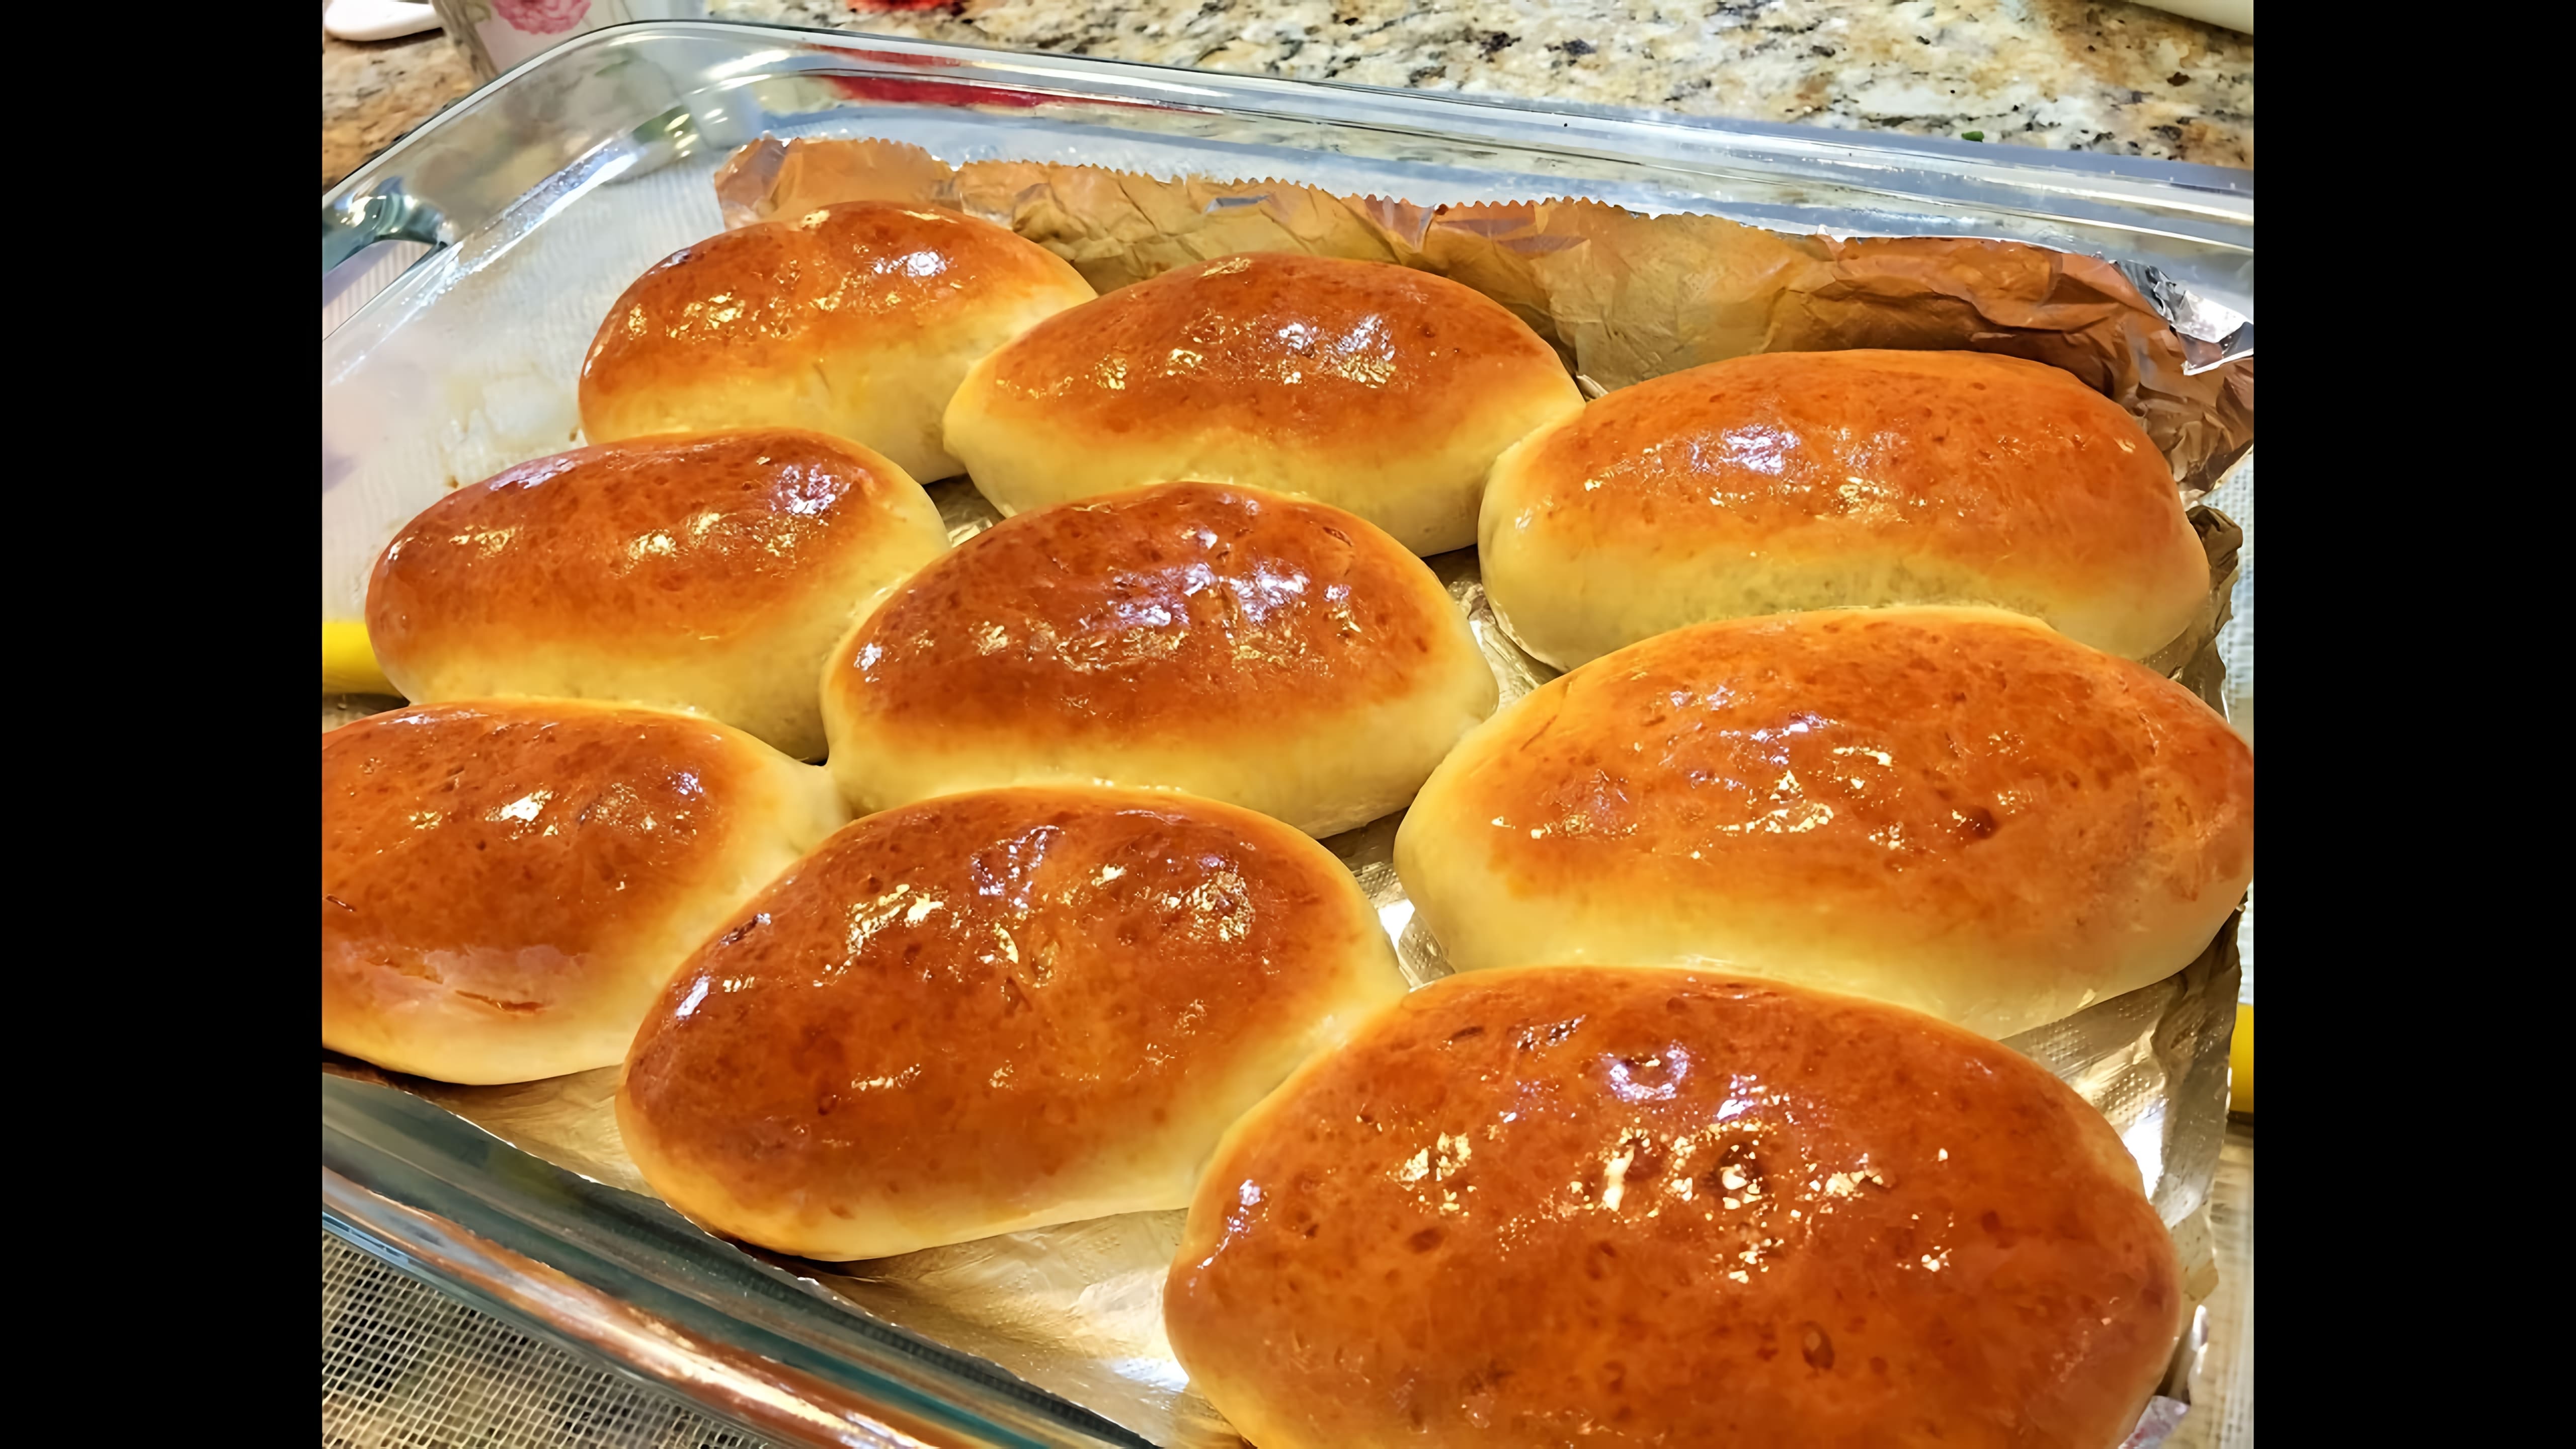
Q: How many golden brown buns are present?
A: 9